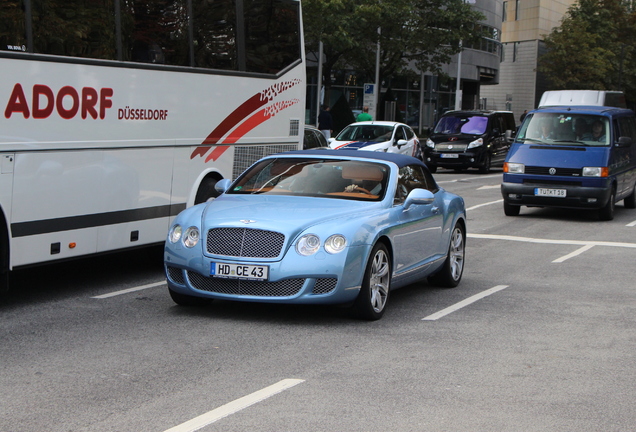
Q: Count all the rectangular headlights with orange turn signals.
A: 2